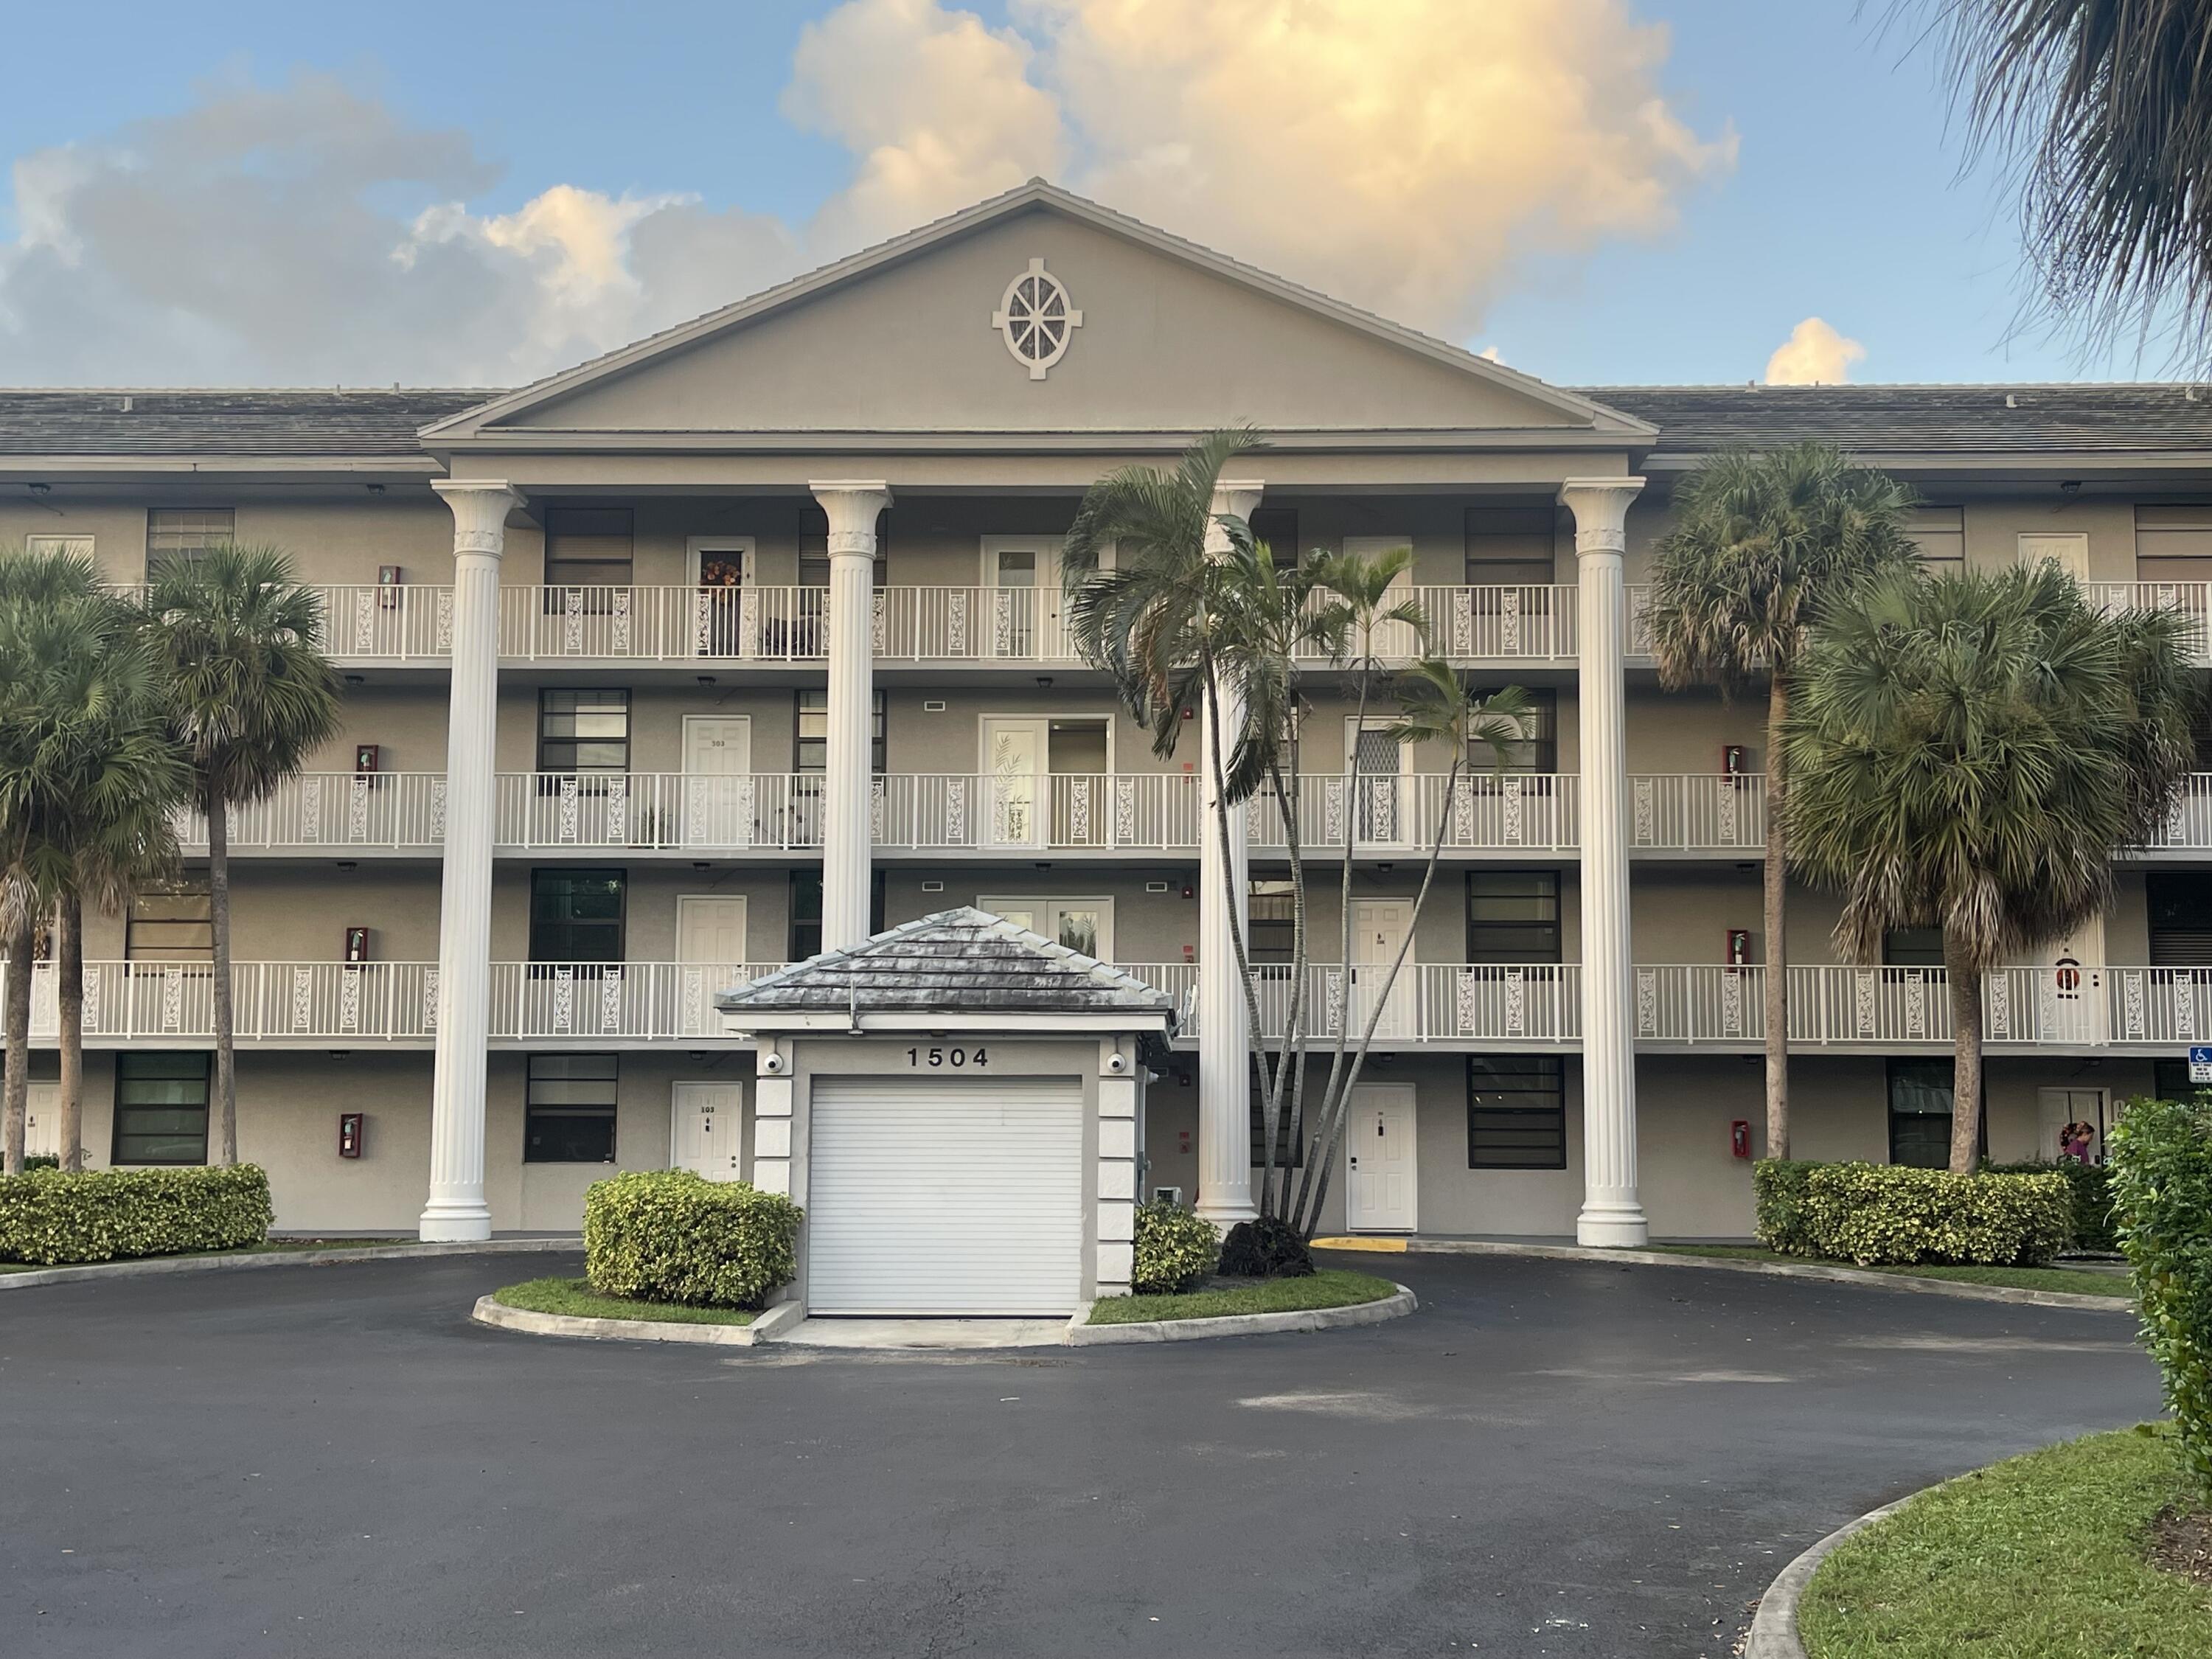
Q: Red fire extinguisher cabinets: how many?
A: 7